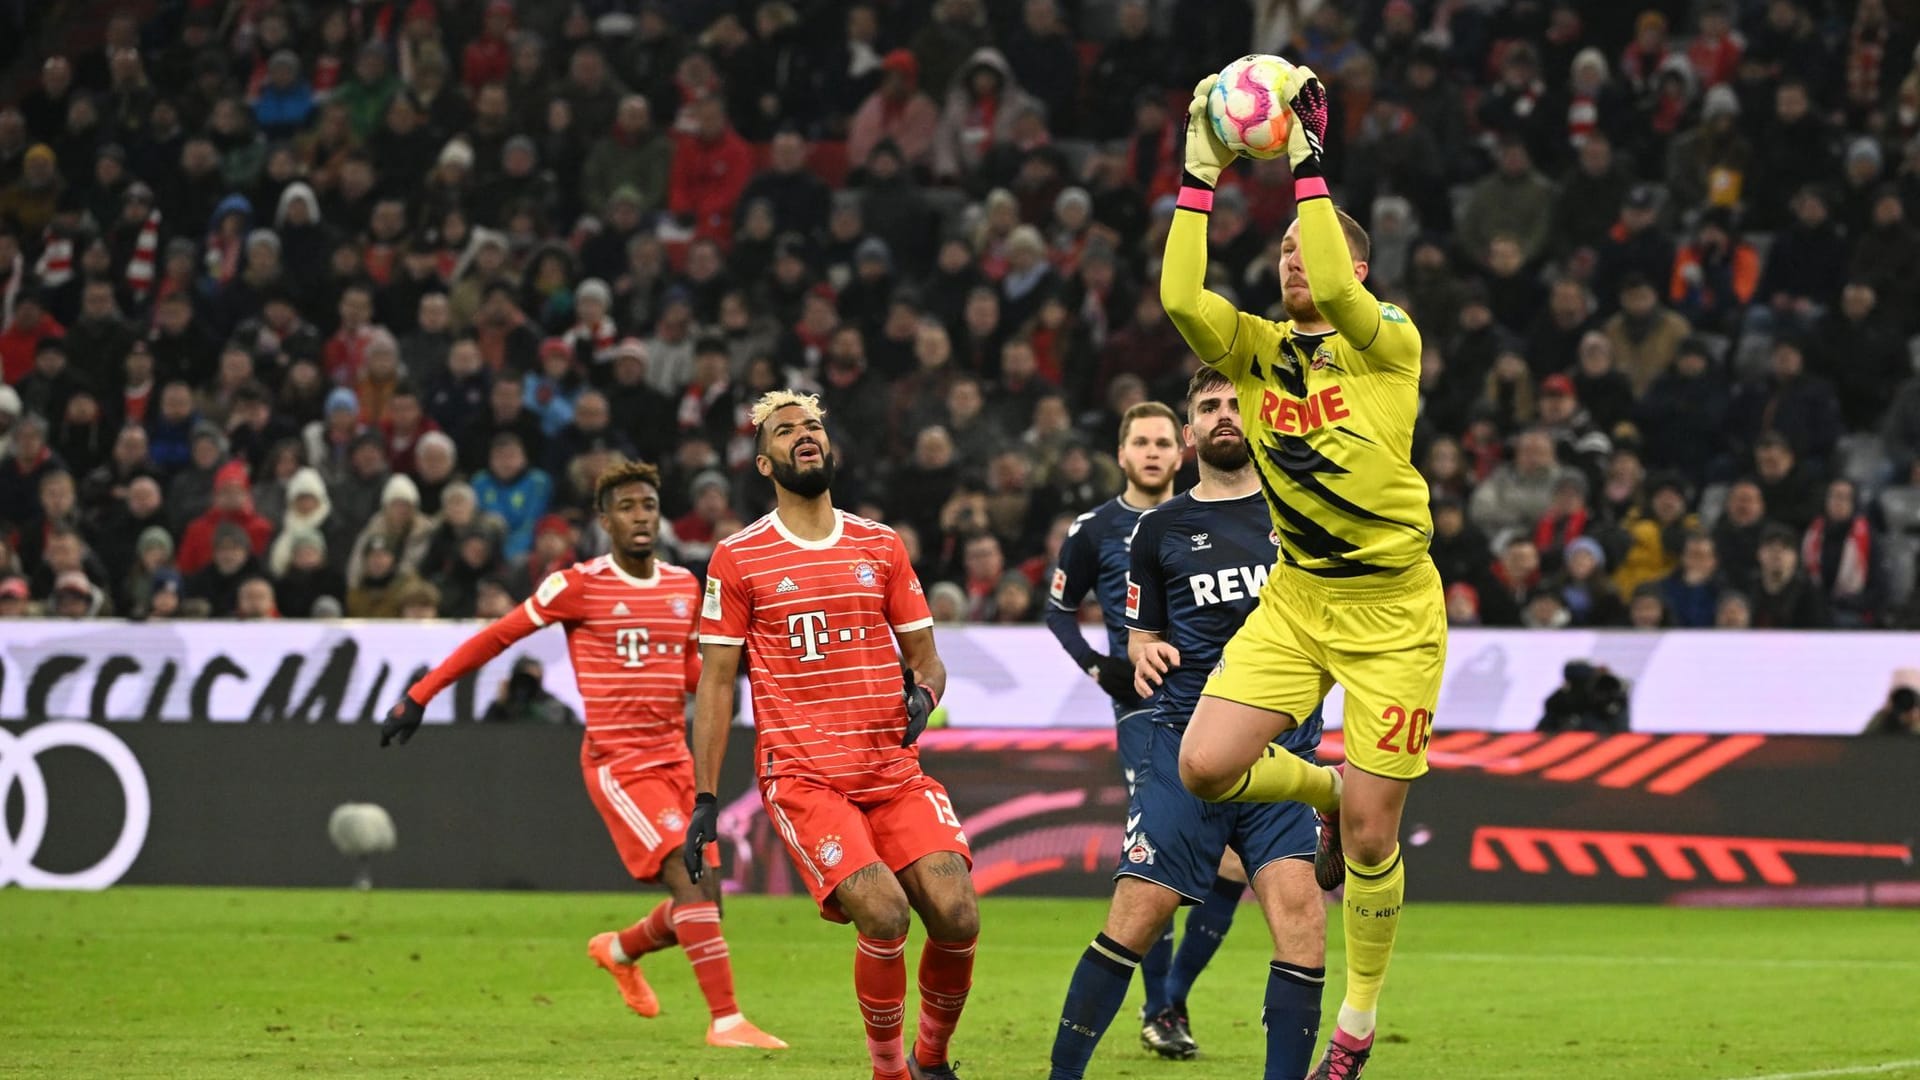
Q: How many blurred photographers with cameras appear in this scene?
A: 3